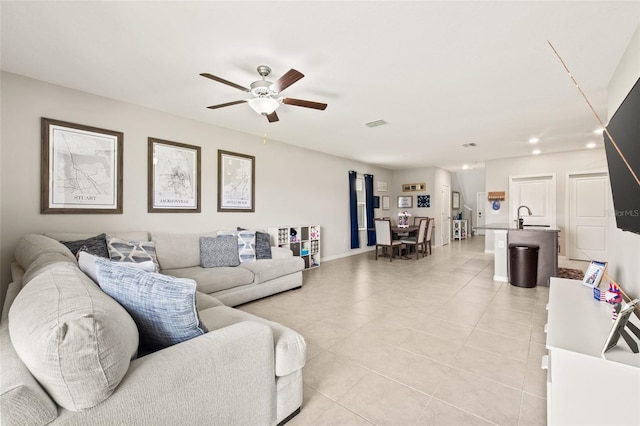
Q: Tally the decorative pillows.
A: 7